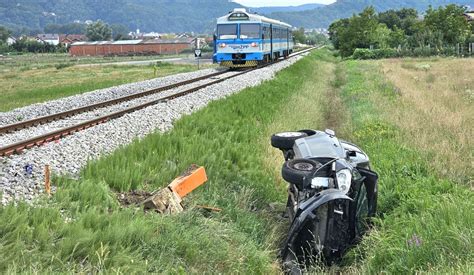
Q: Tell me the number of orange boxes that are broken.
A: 1